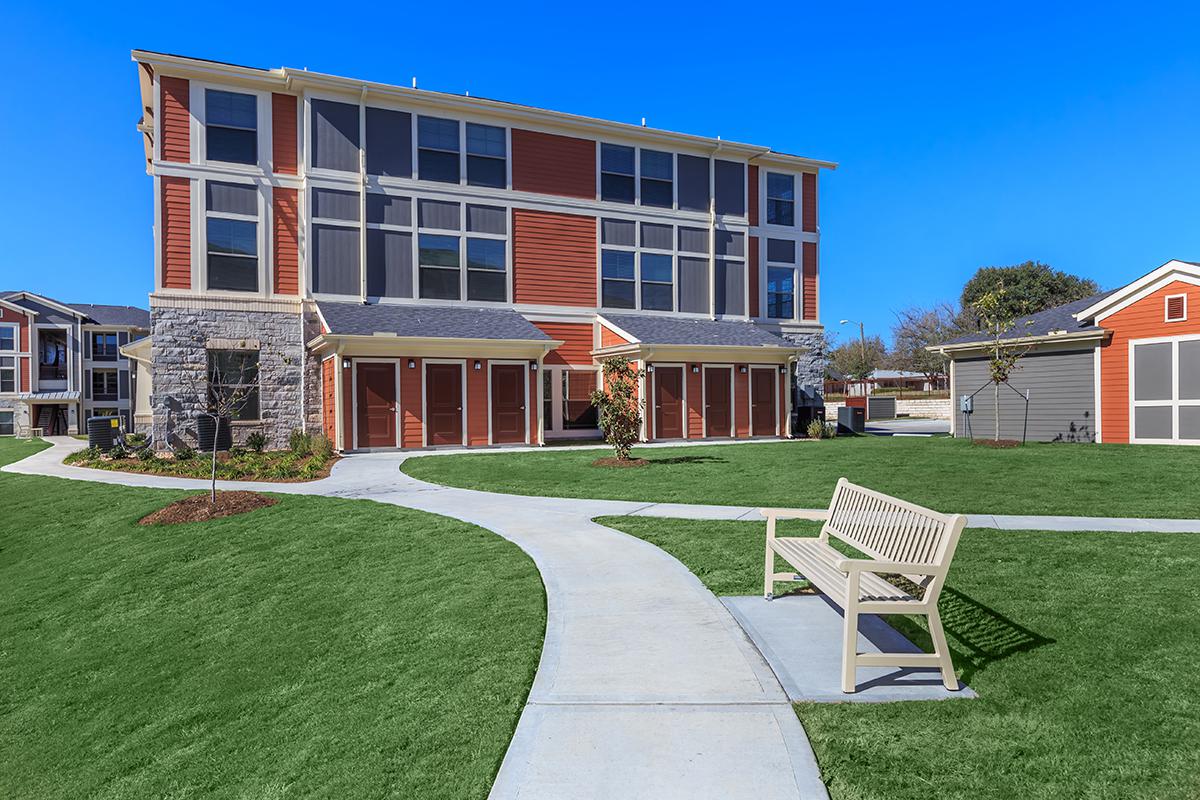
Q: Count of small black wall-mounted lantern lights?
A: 8